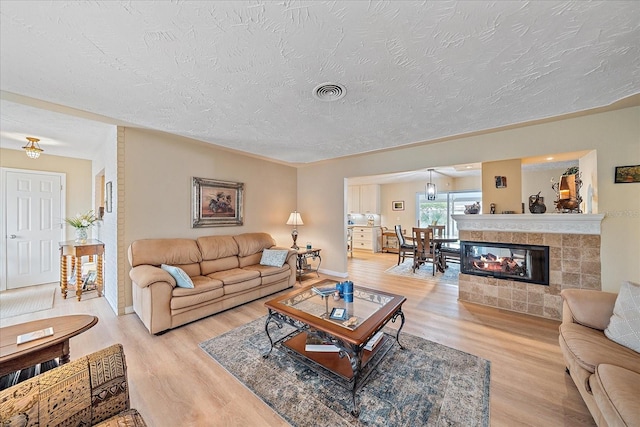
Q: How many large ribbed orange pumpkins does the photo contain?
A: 0